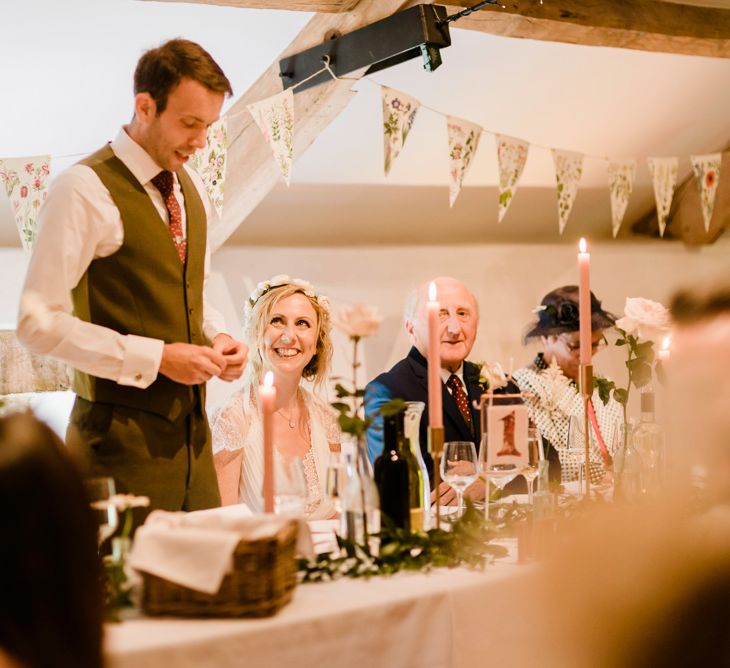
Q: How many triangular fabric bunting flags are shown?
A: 10